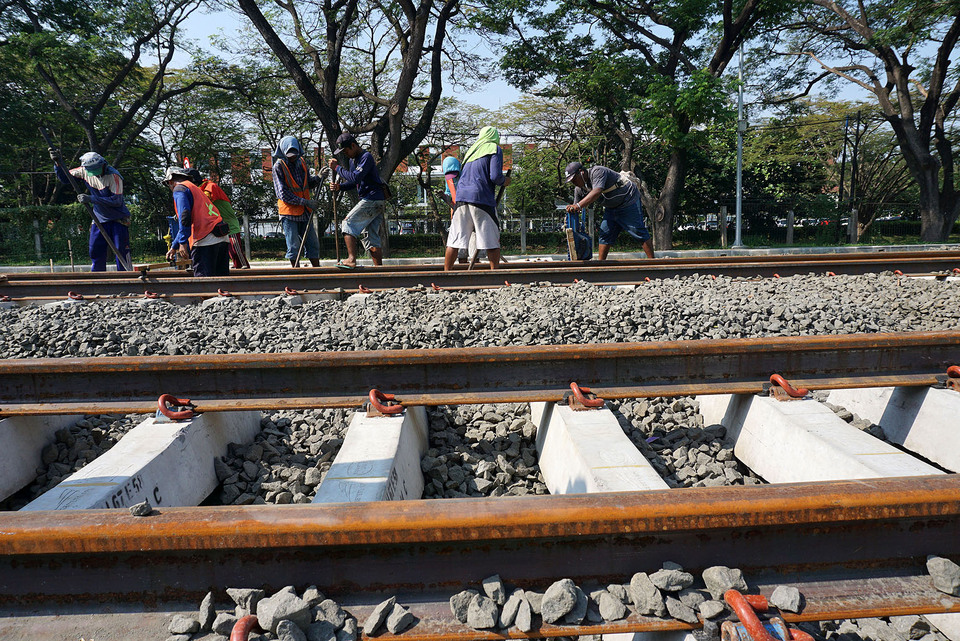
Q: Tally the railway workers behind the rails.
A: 8